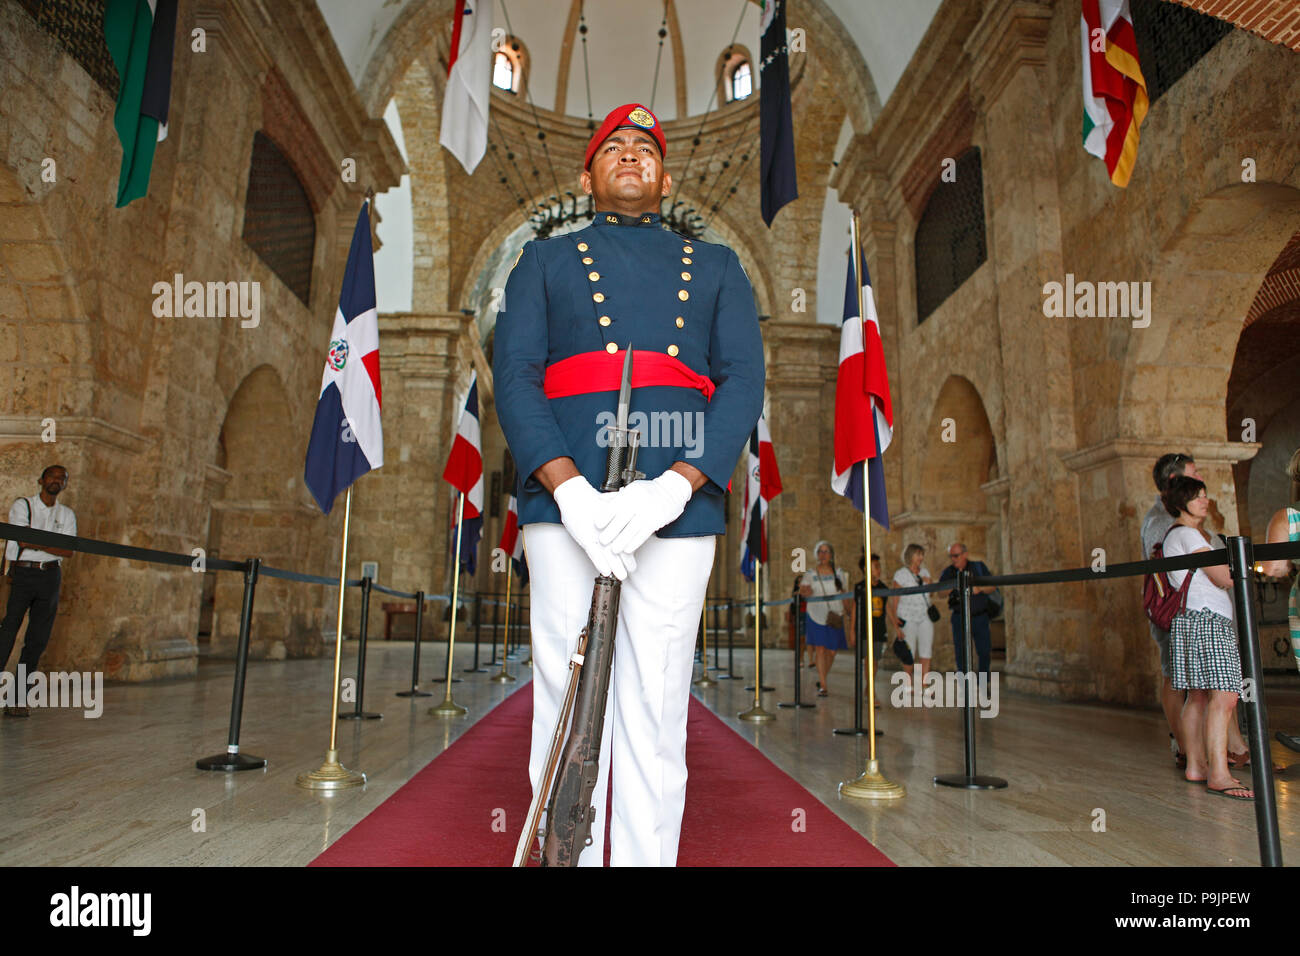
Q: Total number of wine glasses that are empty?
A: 0